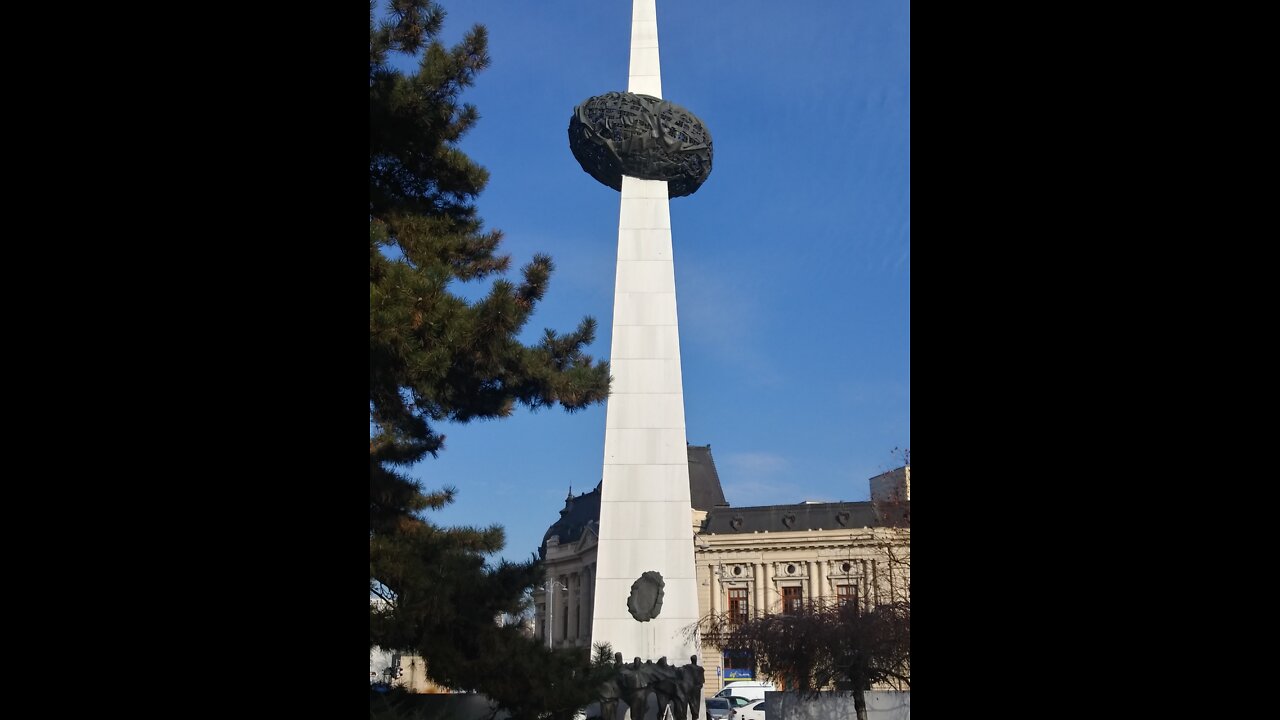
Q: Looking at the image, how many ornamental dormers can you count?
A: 3